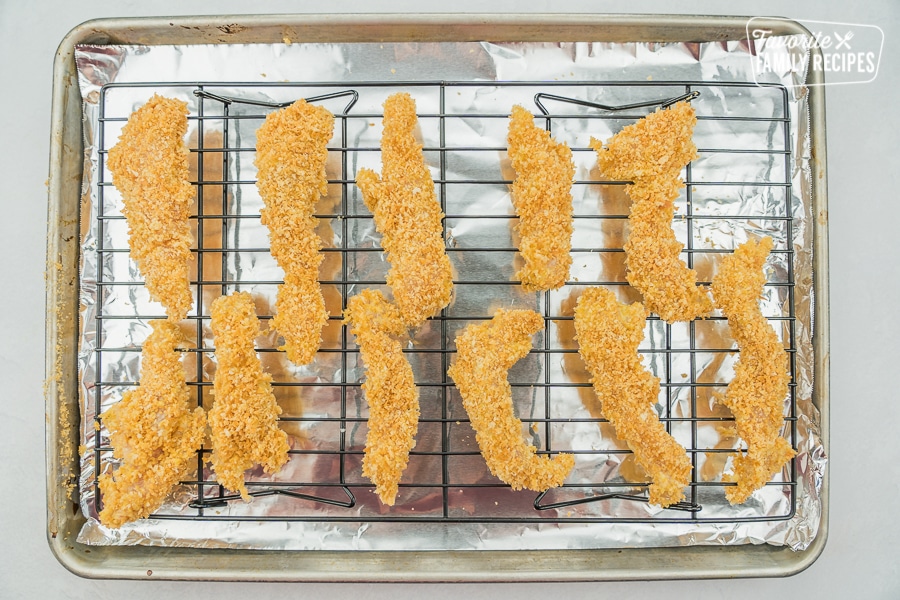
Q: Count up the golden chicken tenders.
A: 11